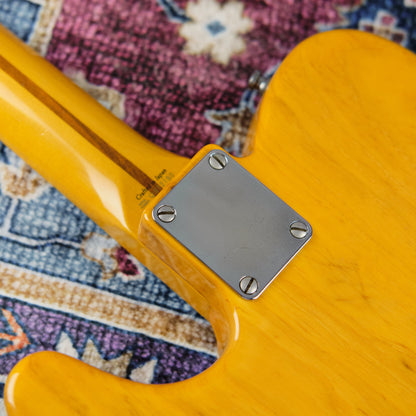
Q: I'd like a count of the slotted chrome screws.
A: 4